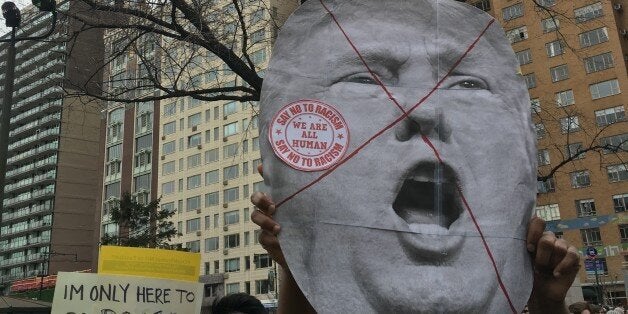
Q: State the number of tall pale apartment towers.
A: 1